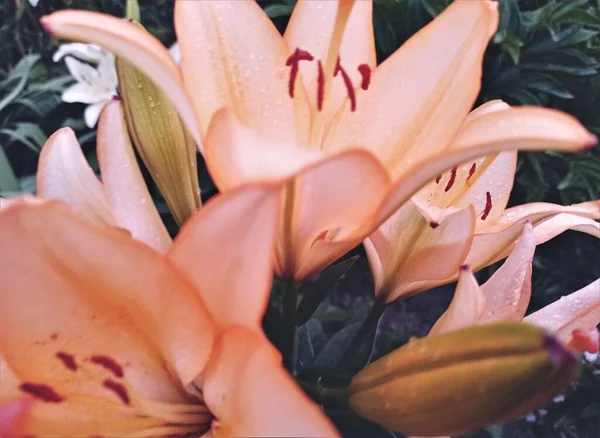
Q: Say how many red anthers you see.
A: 14